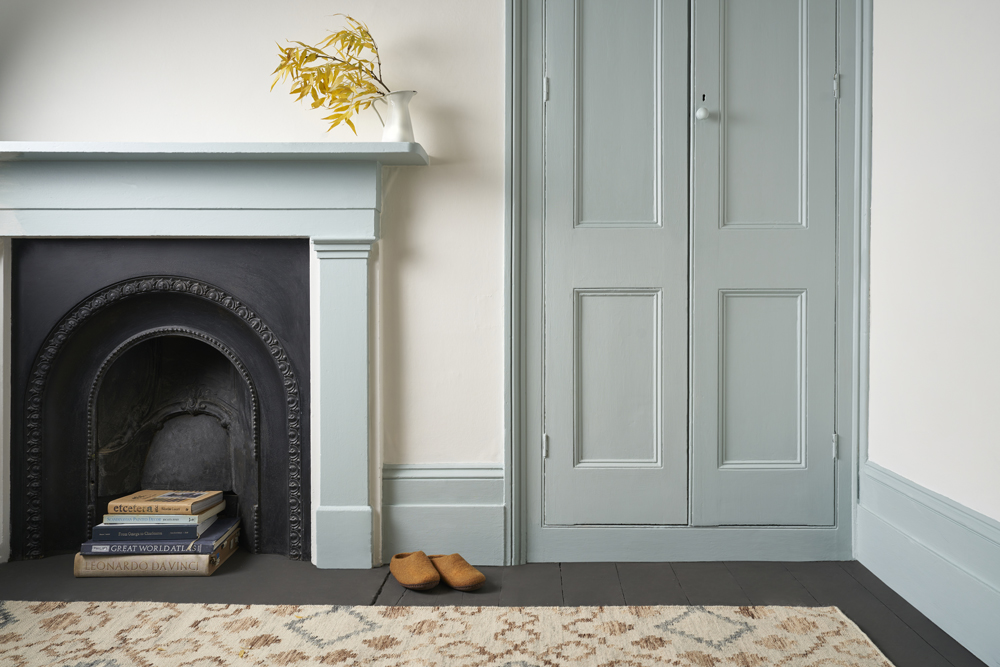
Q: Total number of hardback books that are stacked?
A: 5